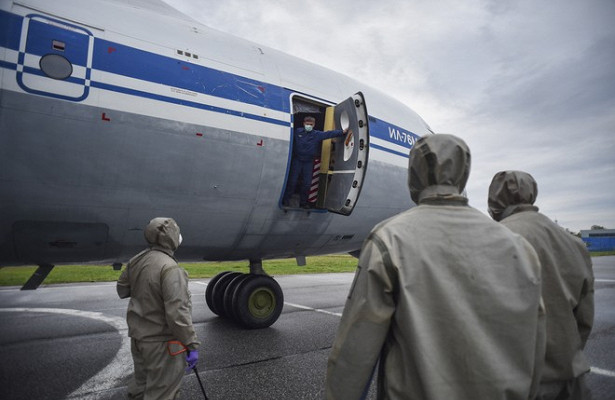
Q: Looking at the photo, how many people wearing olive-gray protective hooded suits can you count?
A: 3